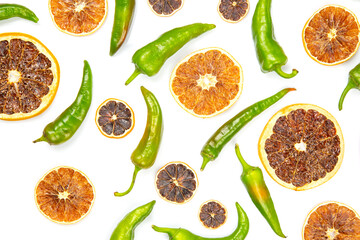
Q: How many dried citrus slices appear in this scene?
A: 12